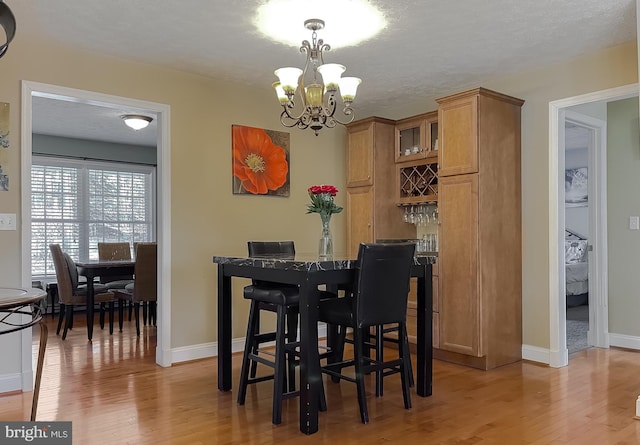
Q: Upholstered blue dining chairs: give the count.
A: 0